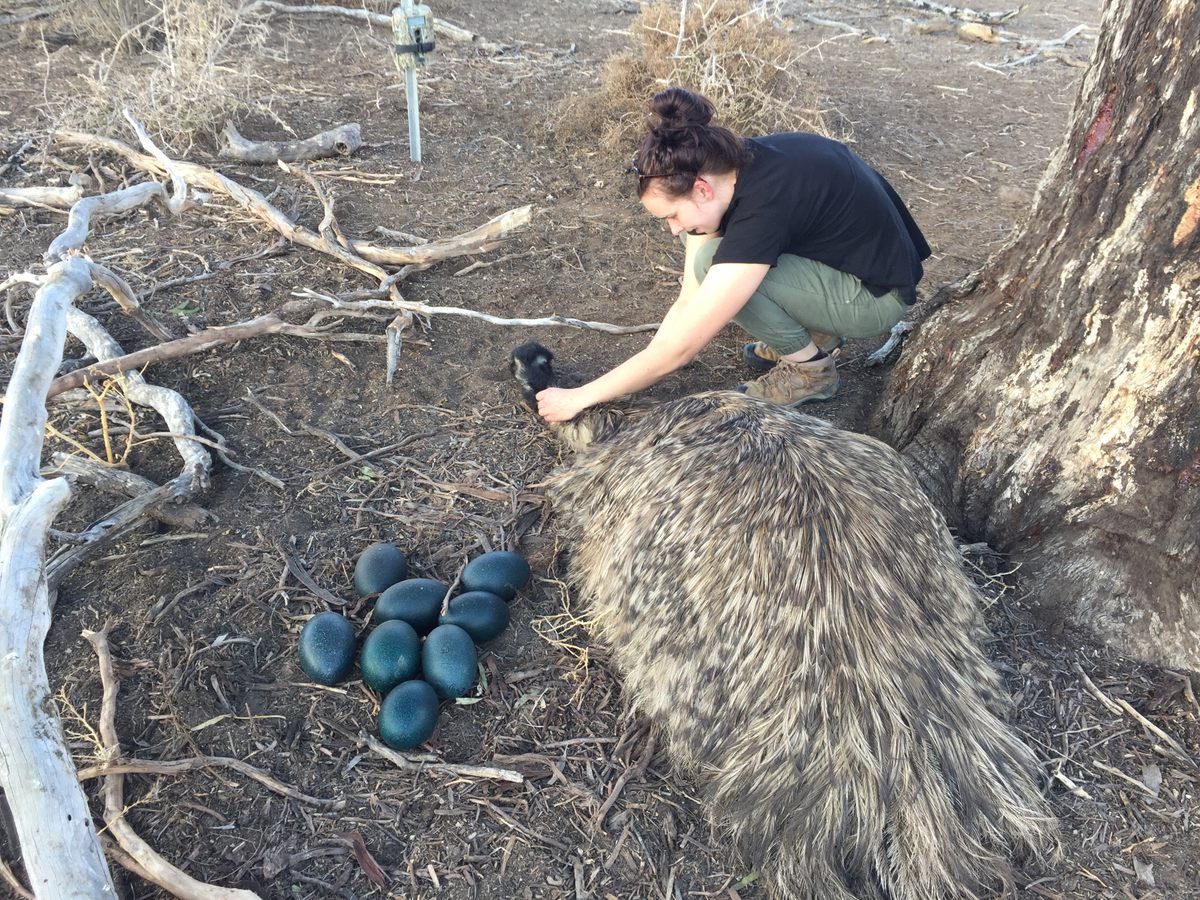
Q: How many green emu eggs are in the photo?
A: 8